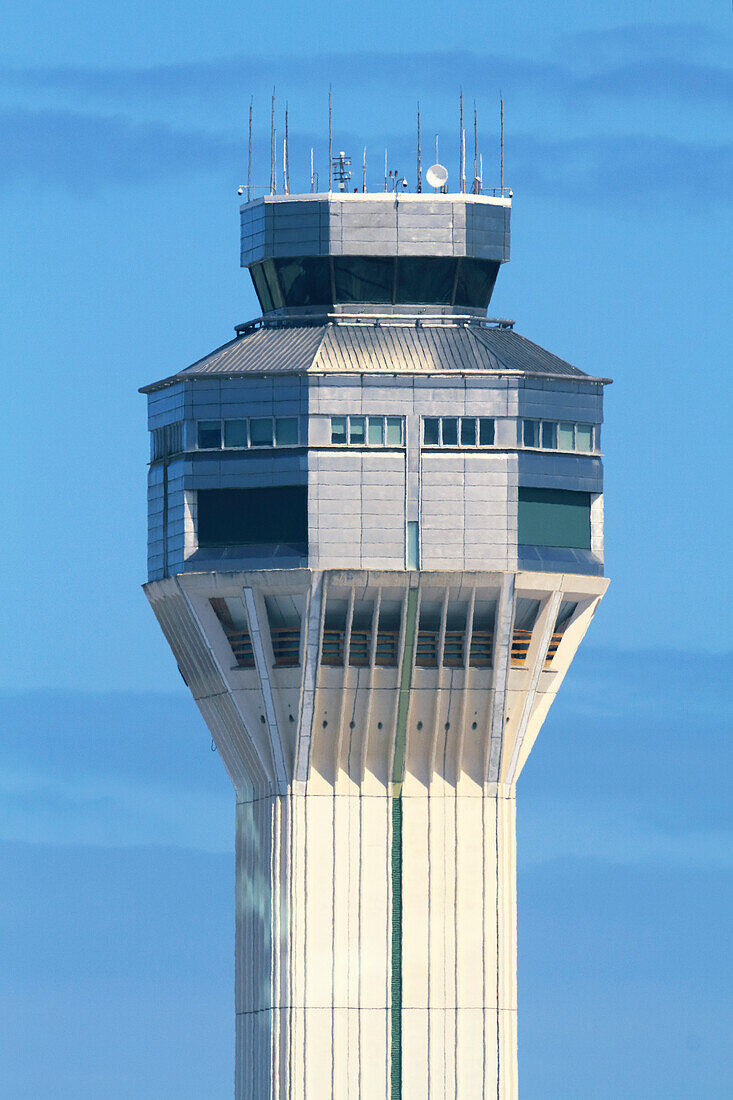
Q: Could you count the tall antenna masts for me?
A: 8